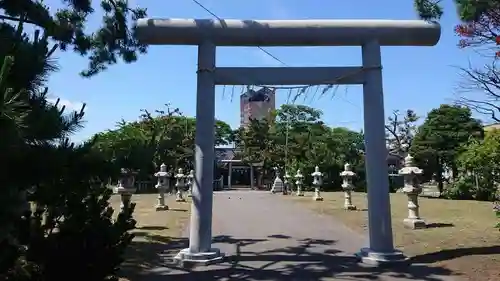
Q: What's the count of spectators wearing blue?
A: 0